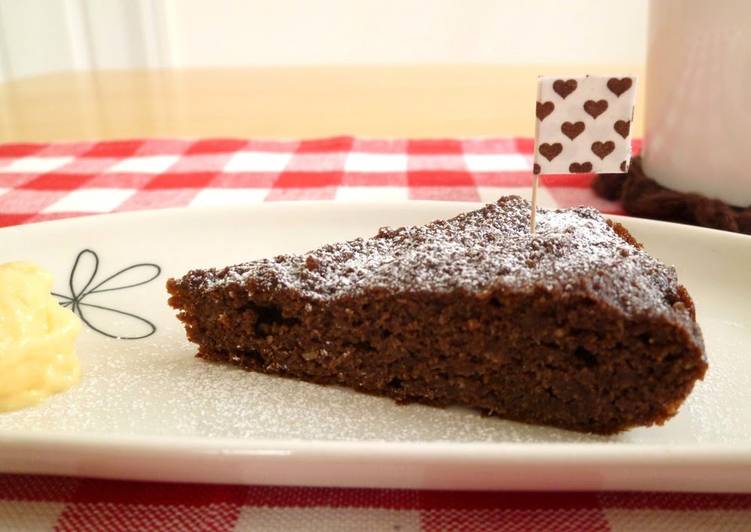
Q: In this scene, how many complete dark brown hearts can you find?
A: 6